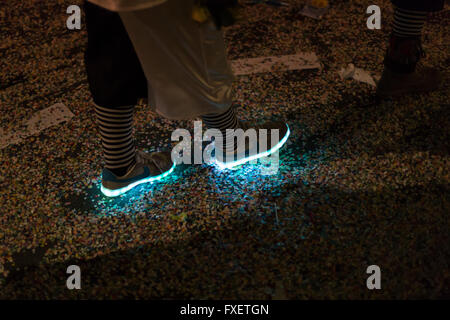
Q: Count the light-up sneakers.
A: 2